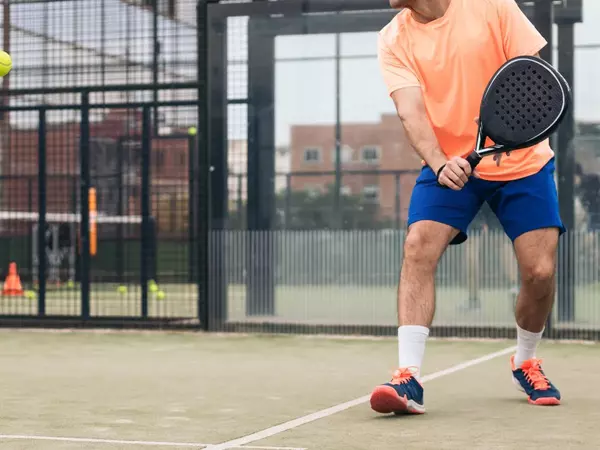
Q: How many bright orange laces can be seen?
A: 2